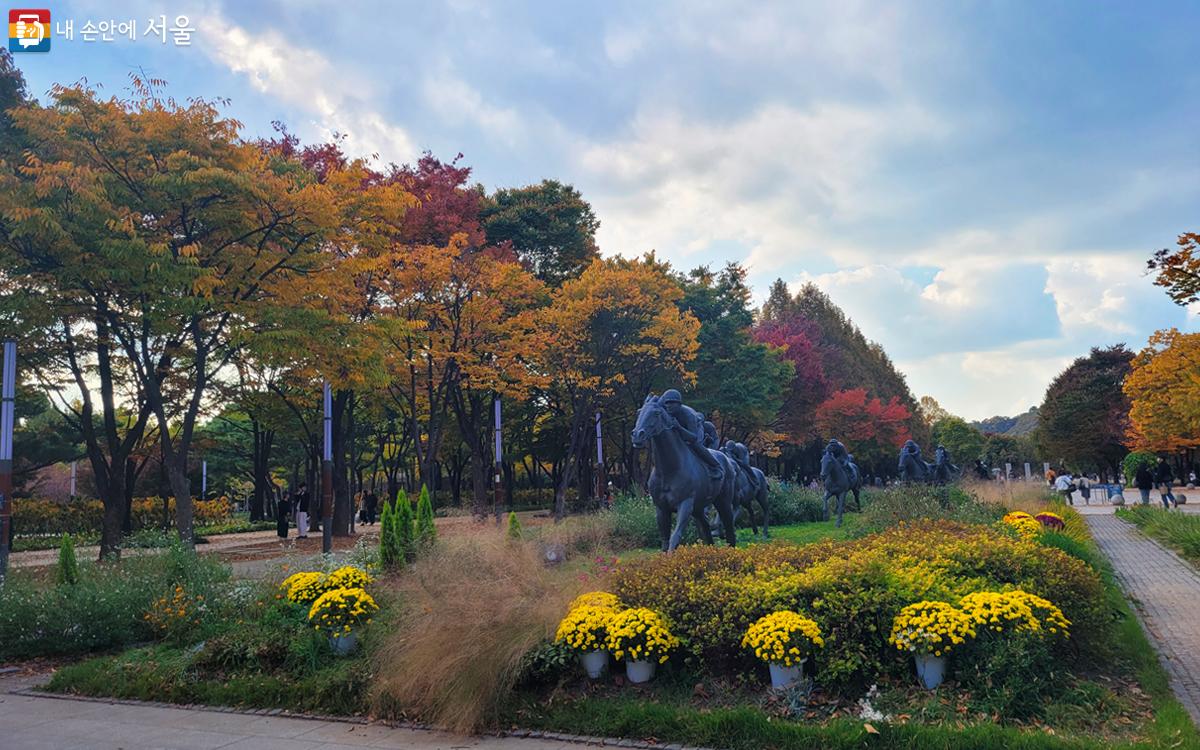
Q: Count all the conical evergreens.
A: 5